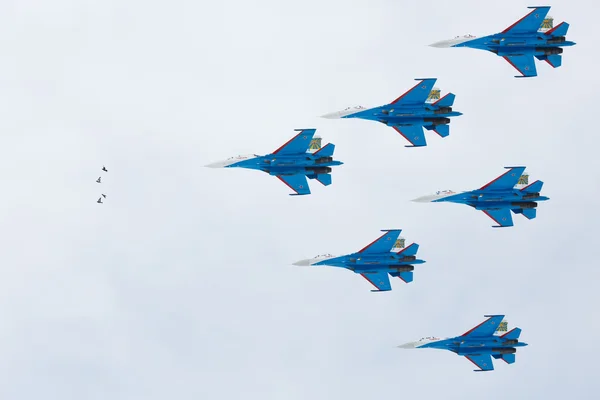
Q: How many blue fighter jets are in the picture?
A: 6